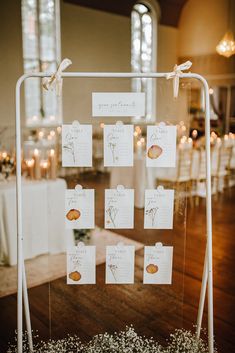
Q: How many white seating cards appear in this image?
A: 9